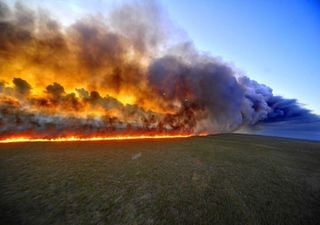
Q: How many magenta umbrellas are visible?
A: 0